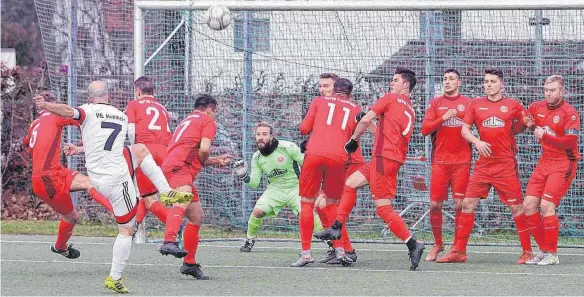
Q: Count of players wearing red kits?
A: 9